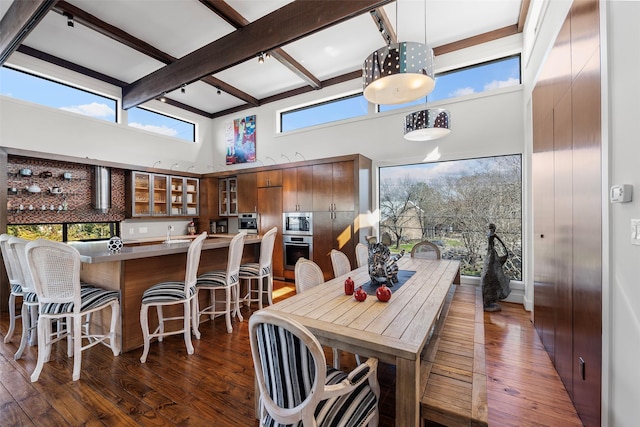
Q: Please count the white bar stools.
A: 6